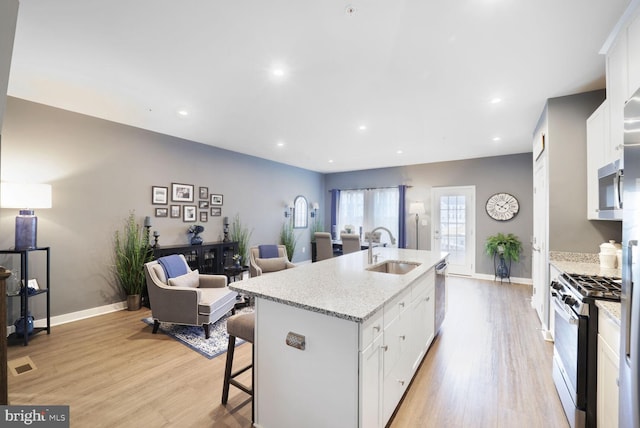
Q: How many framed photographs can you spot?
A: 10